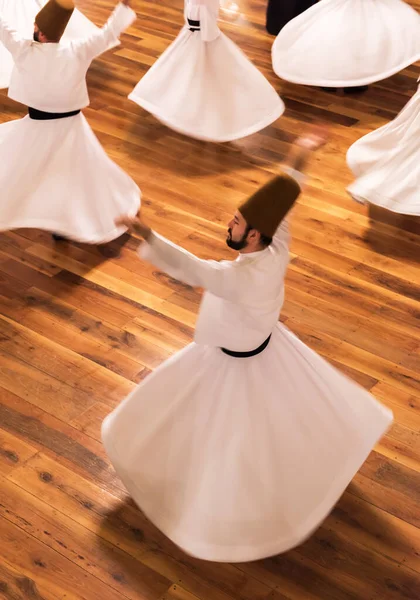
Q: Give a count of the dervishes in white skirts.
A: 6